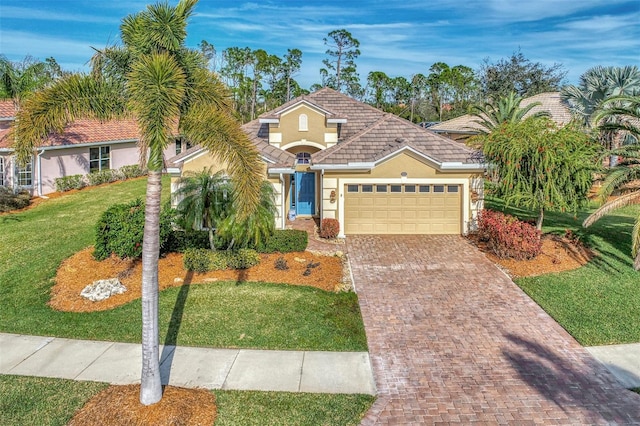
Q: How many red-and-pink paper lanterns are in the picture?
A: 0